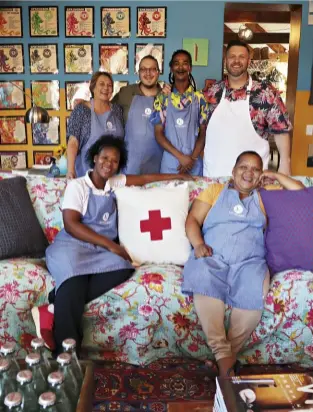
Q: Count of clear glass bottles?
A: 10